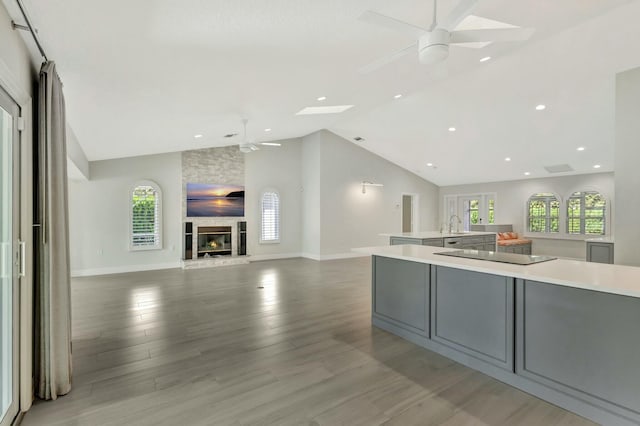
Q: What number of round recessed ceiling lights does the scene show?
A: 12